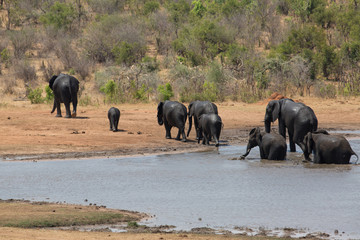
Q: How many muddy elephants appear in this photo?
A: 8